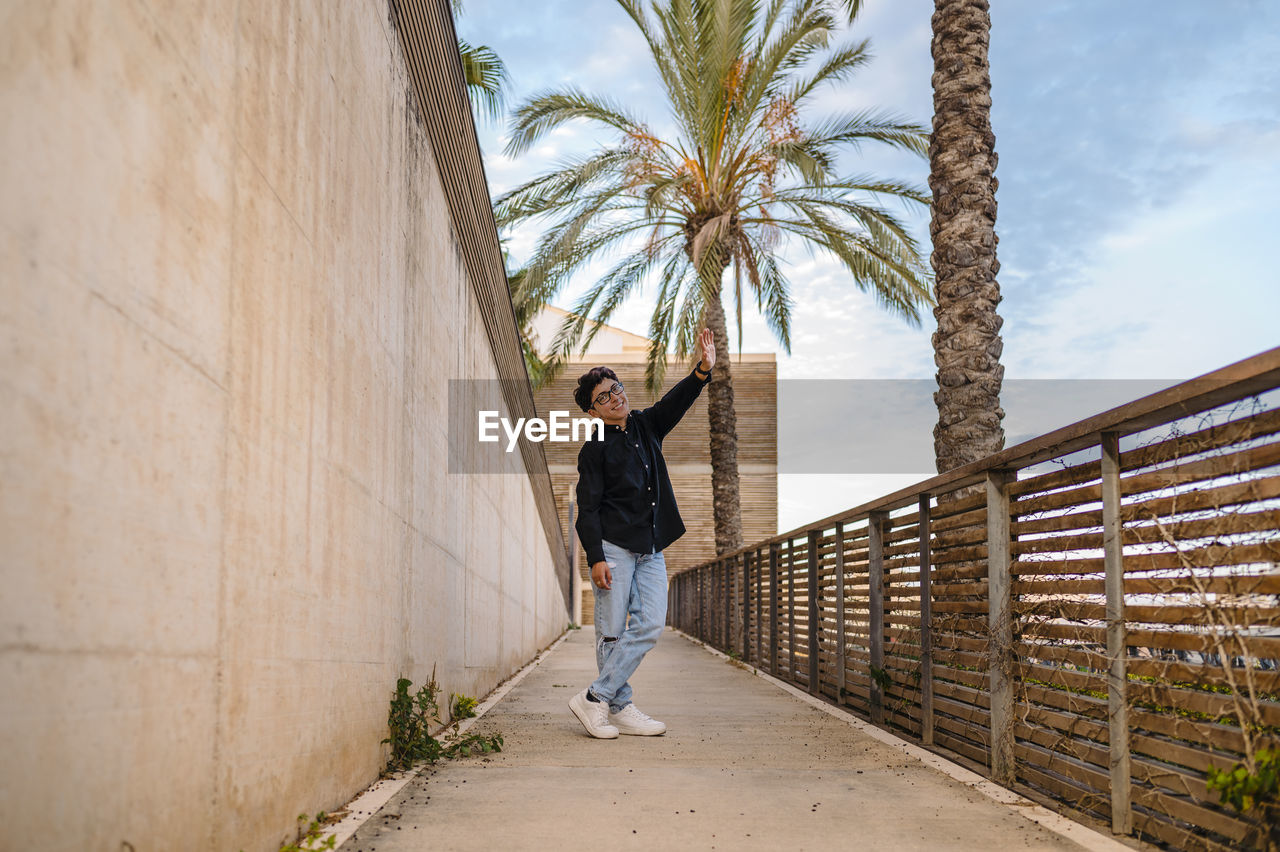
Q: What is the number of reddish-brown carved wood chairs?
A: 0